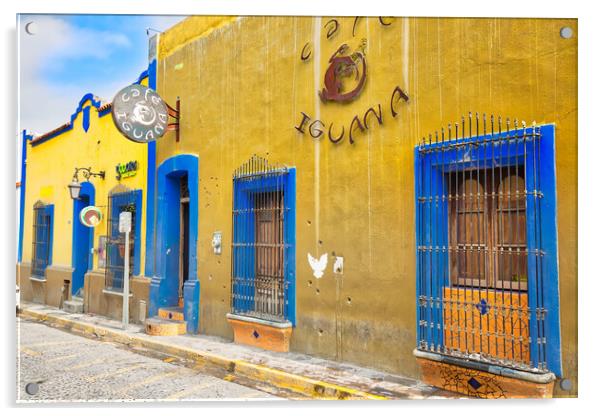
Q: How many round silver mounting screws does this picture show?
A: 4